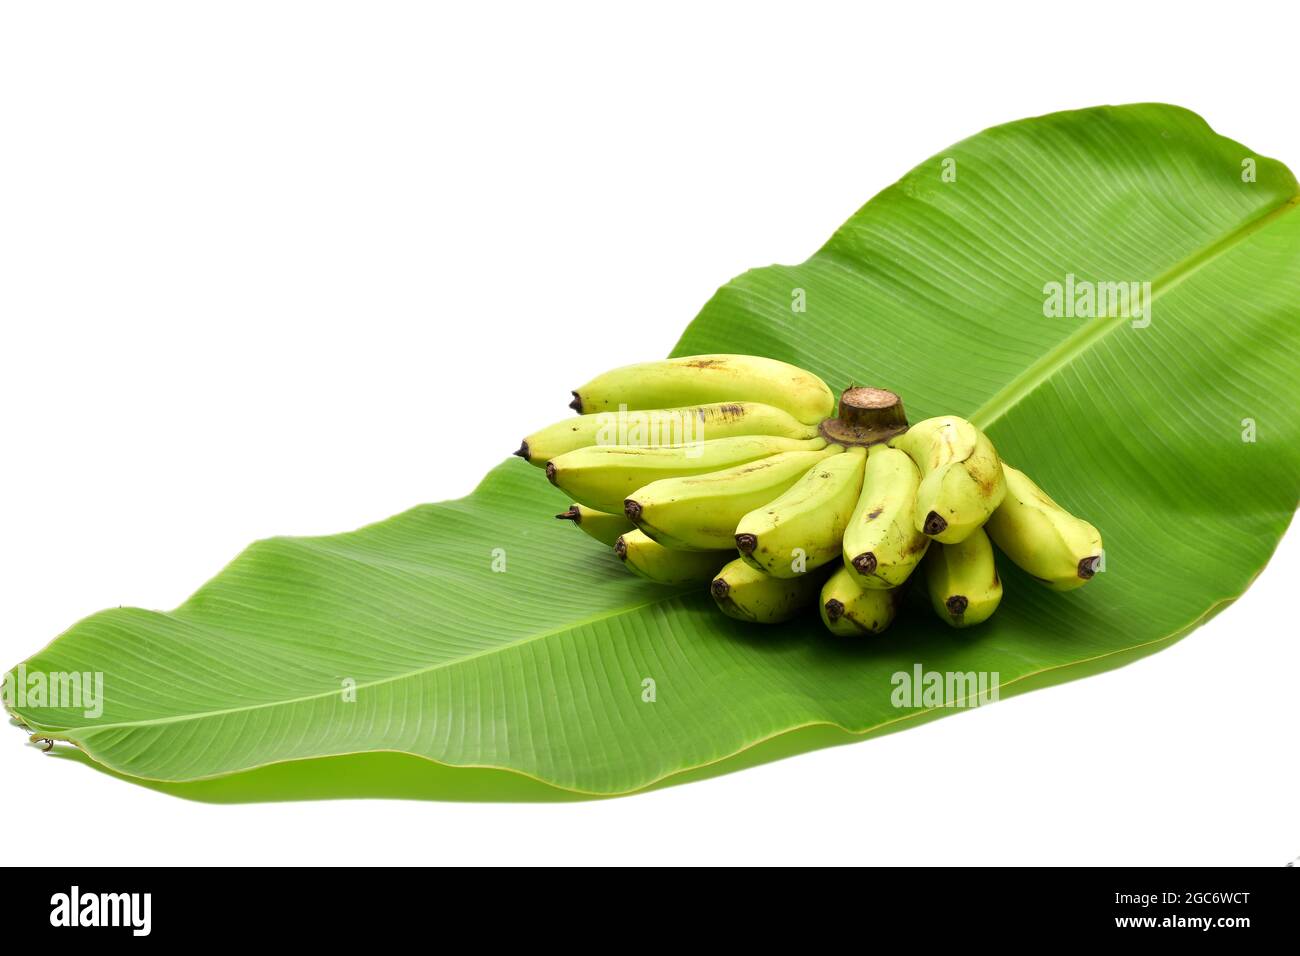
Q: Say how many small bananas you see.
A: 13